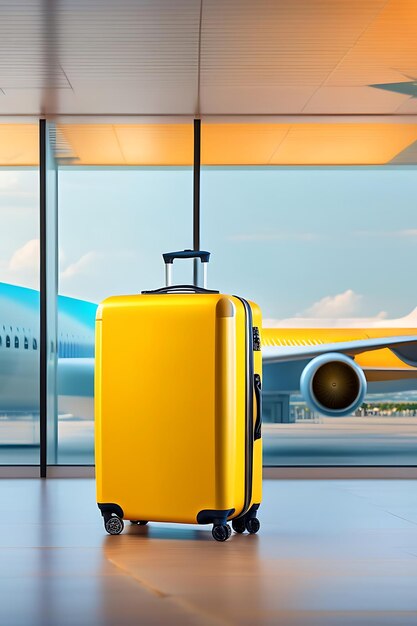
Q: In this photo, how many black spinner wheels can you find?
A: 4